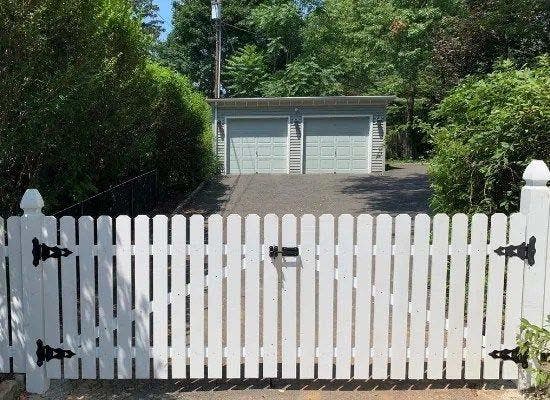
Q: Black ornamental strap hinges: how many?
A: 4